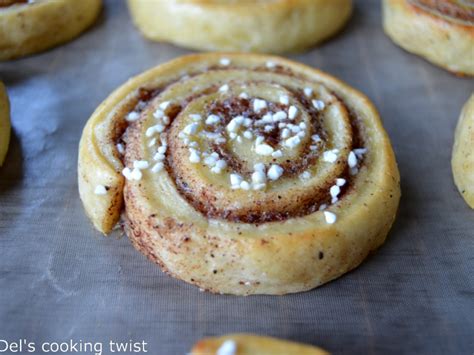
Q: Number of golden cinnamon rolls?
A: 7